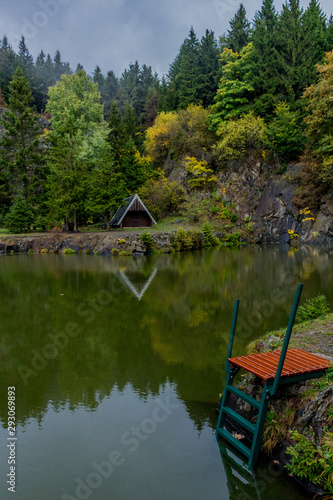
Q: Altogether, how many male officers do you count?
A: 0